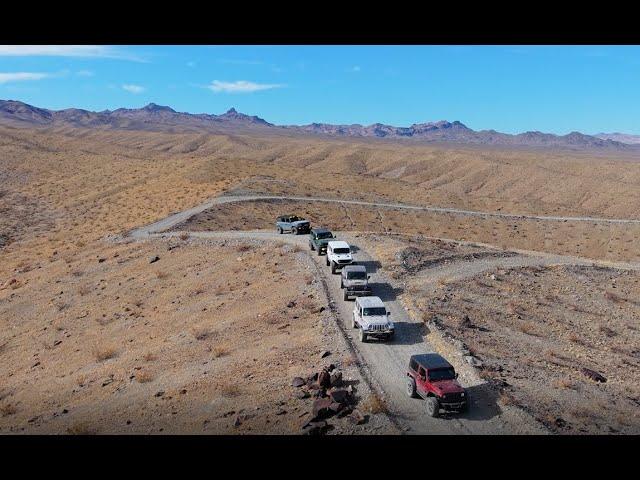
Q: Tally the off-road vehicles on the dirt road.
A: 6